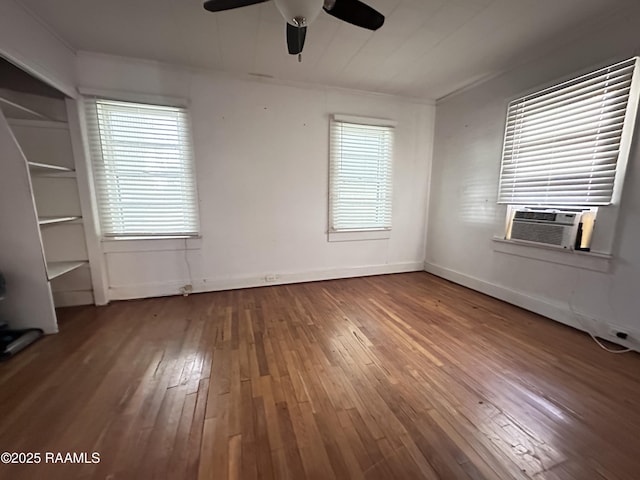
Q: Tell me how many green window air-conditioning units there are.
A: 0